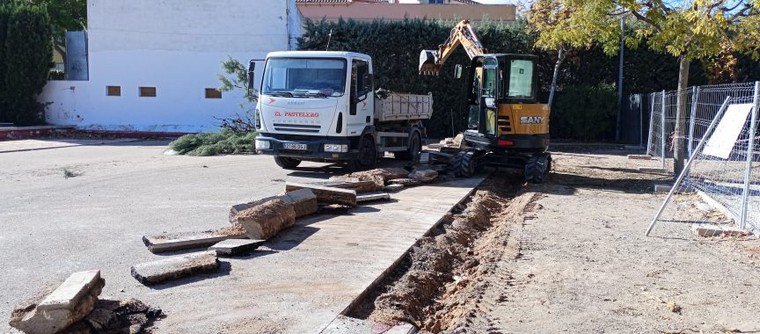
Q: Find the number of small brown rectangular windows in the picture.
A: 3